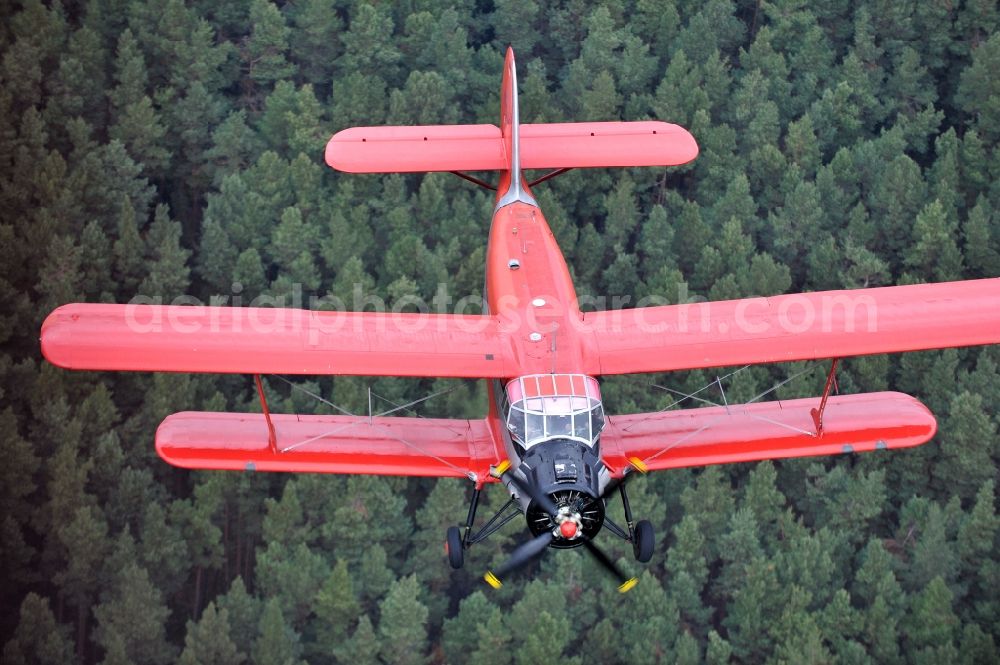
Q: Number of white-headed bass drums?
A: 0